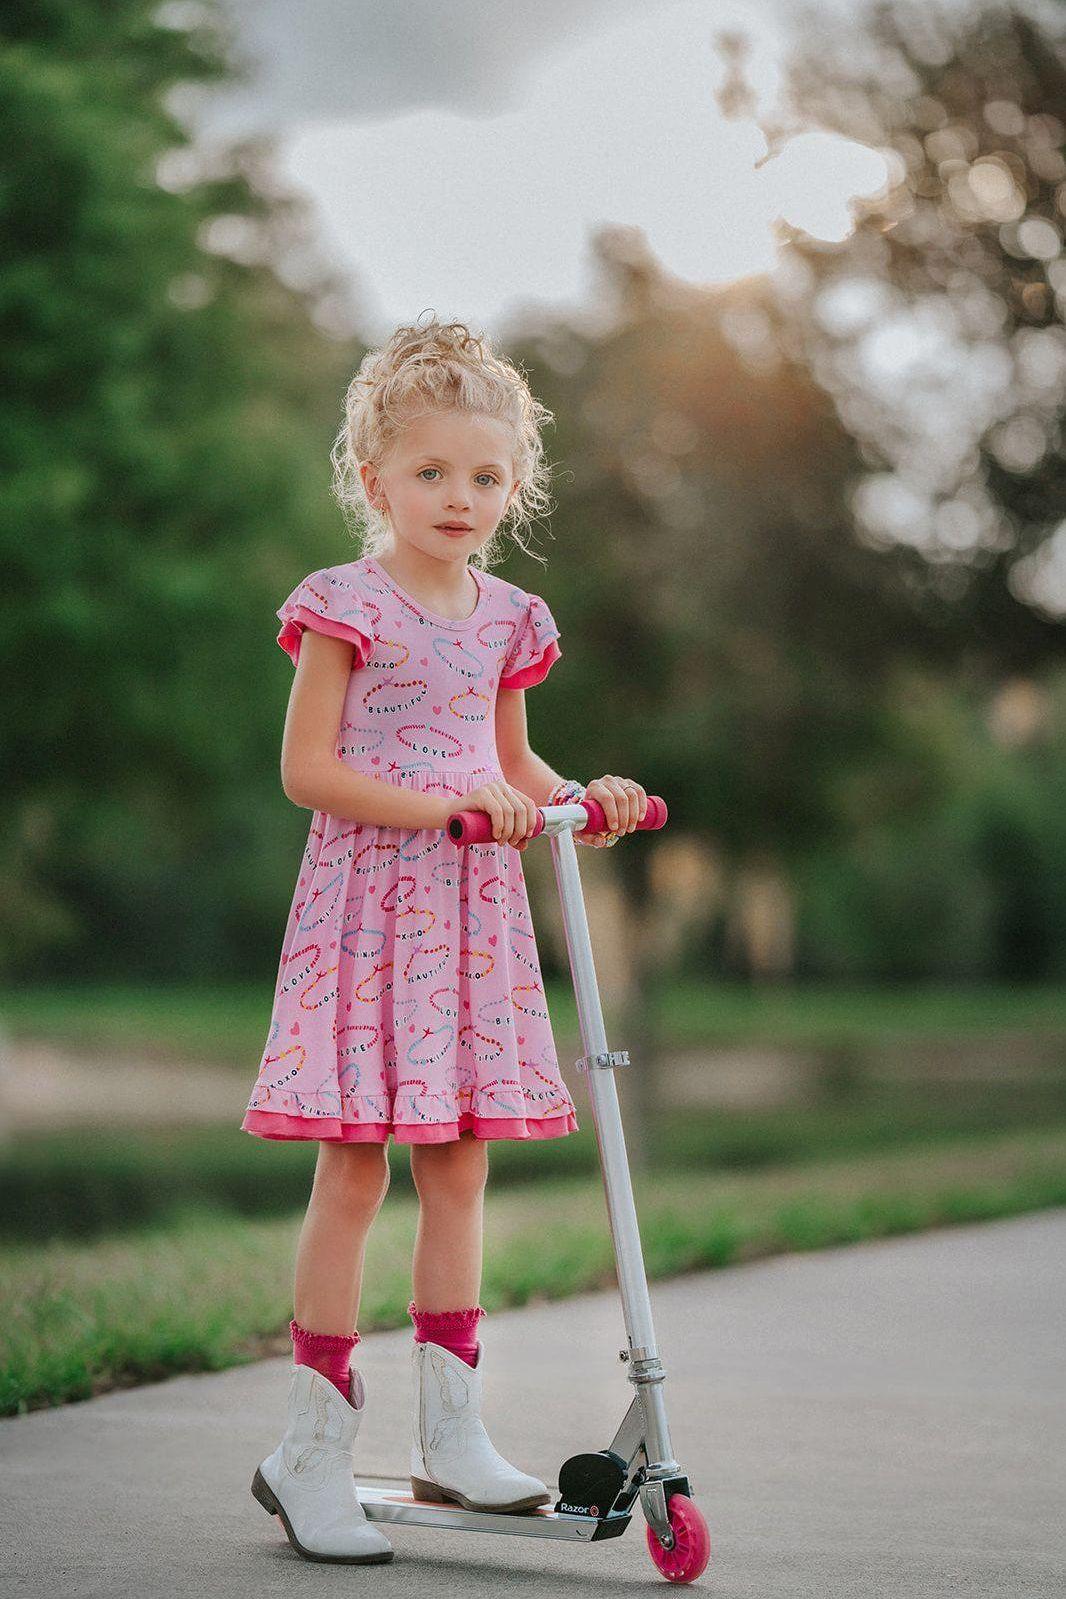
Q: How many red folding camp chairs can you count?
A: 0